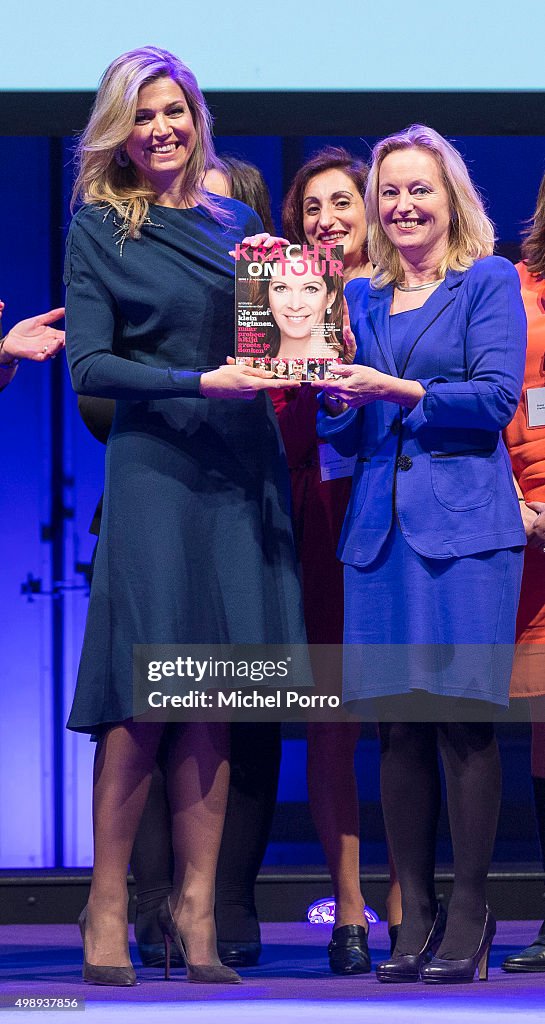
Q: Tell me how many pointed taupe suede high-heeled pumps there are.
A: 2